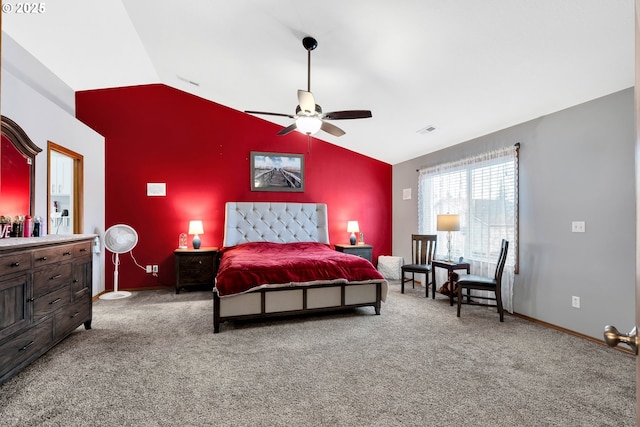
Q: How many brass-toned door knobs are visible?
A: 1